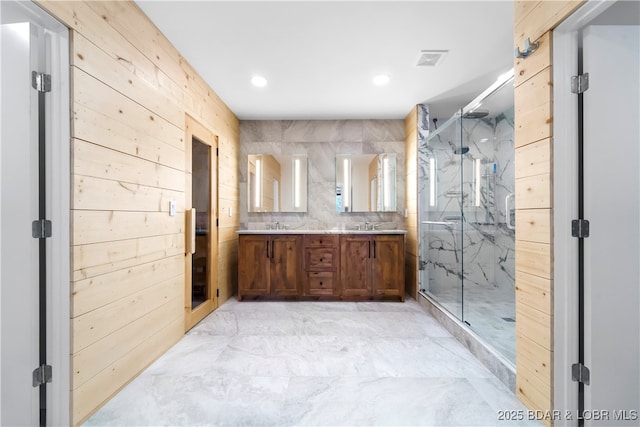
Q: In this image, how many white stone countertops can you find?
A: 1